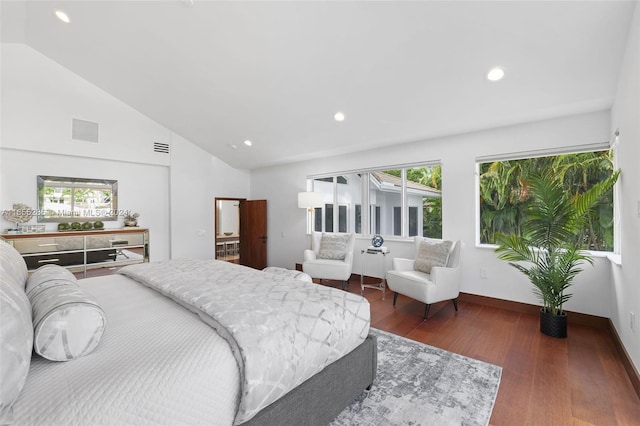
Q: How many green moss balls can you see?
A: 4